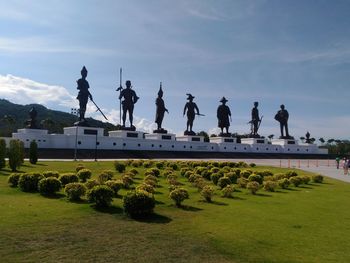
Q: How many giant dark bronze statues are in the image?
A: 7